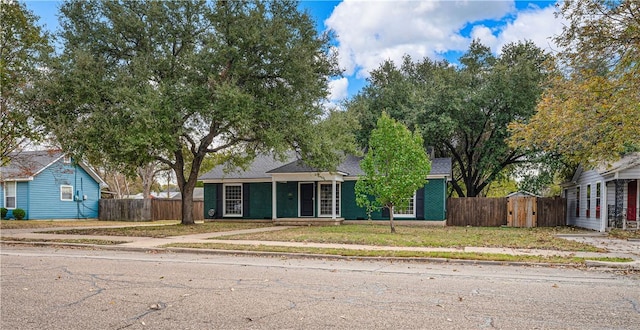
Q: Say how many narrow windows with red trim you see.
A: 3